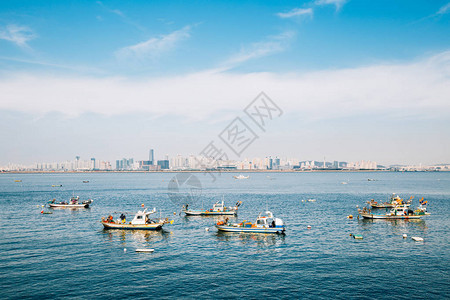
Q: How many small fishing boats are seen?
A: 6